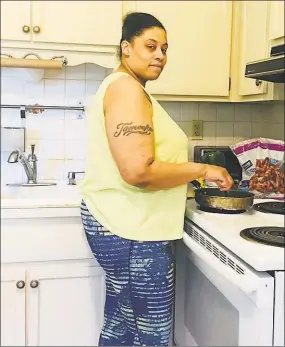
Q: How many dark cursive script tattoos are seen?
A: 1